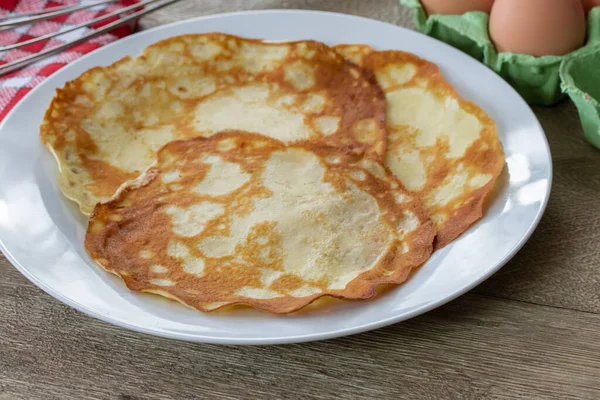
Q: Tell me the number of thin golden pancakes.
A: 3